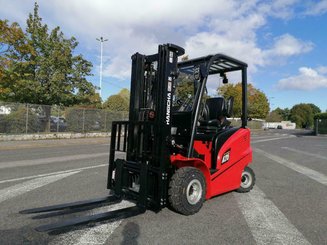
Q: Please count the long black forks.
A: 2